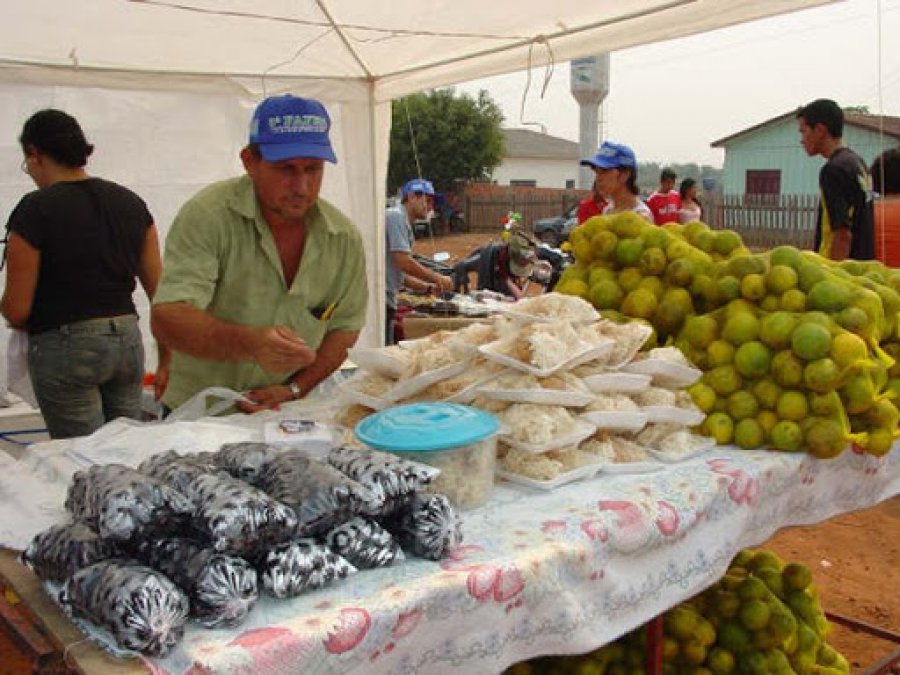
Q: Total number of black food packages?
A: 12